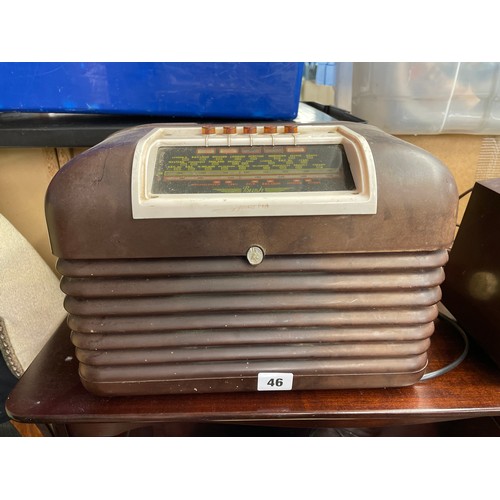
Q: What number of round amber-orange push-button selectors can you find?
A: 5